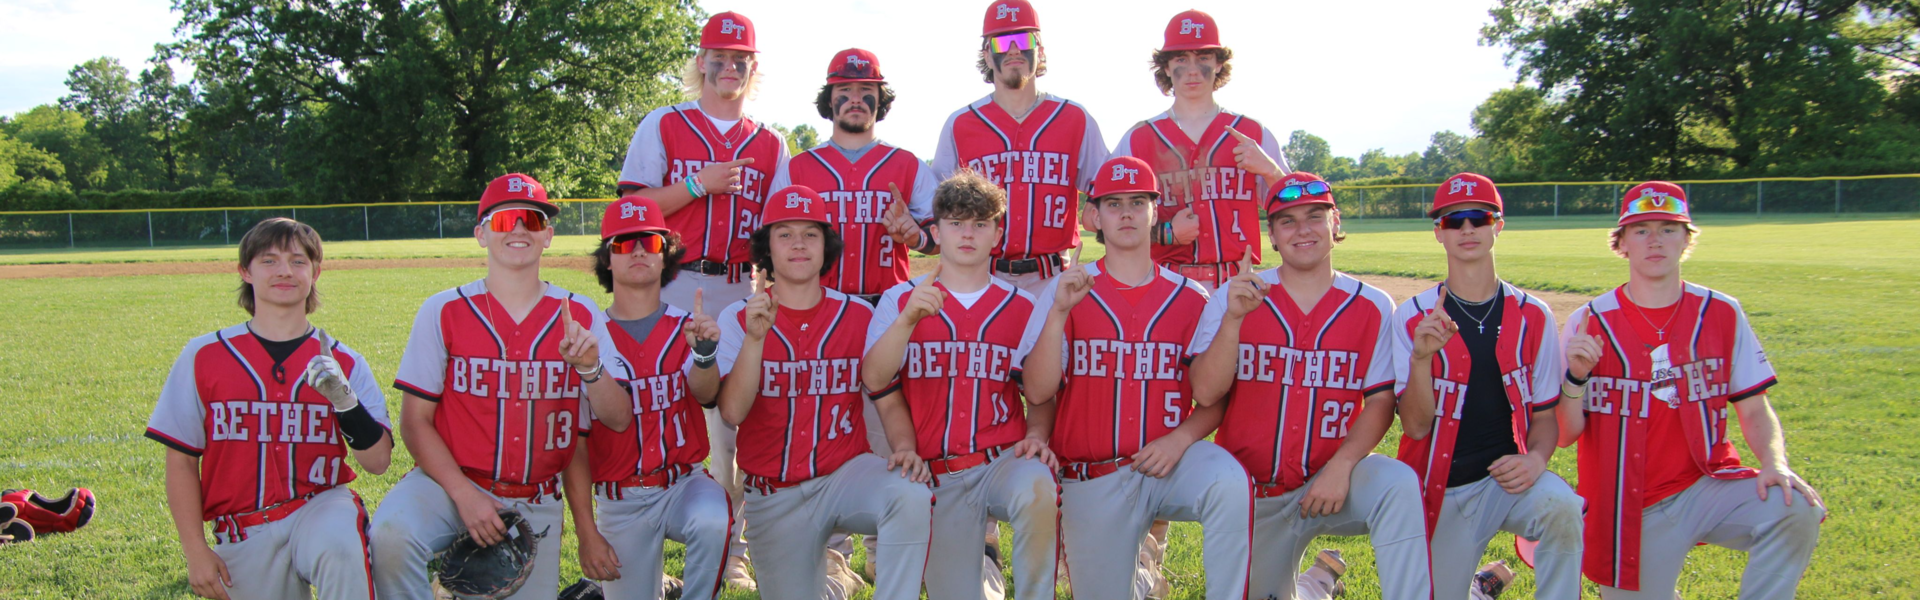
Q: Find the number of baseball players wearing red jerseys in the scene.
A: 13